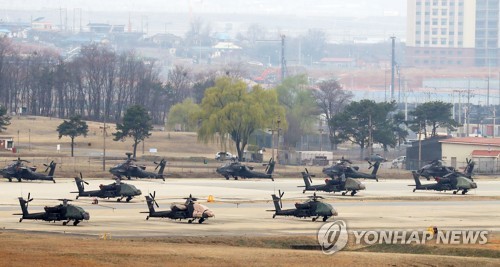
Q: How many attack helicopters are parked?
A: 11